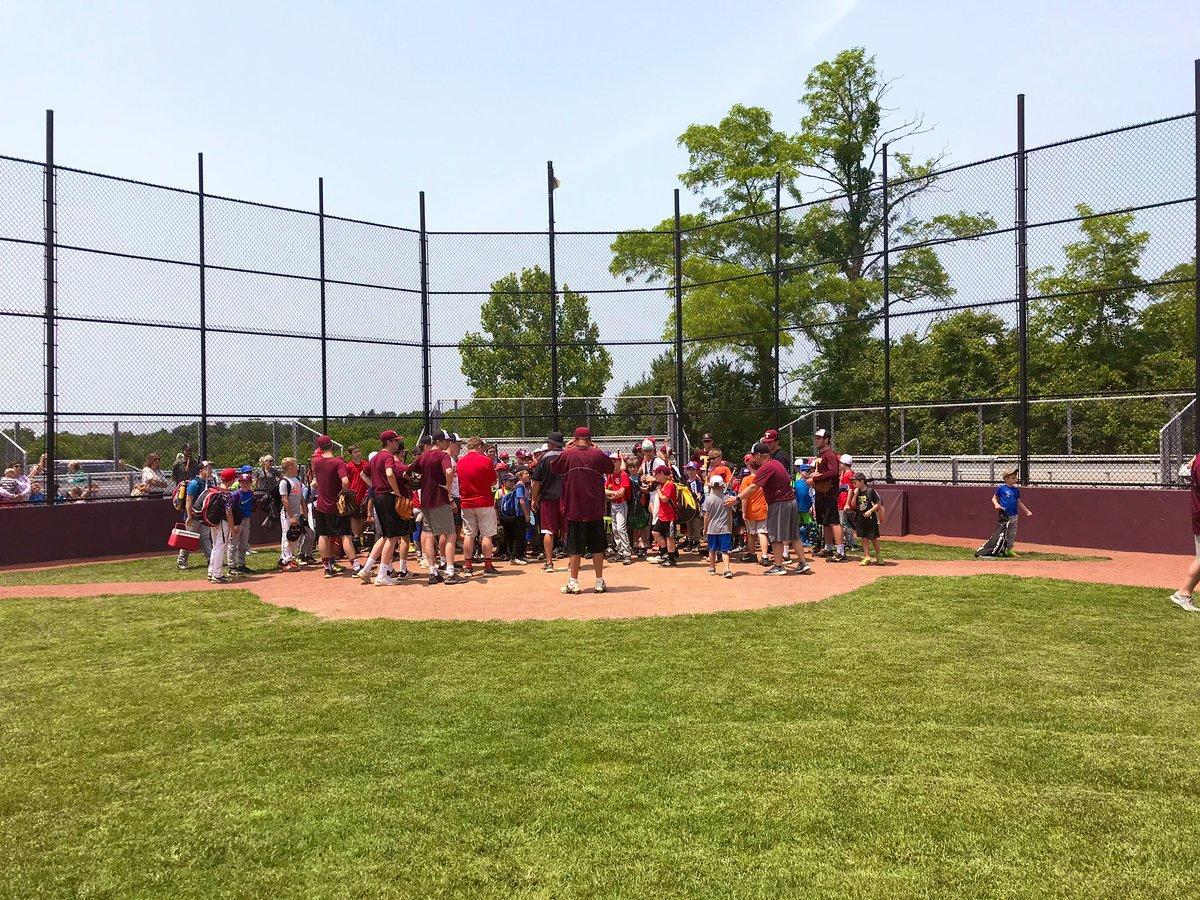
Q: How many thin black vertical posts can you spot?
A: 10